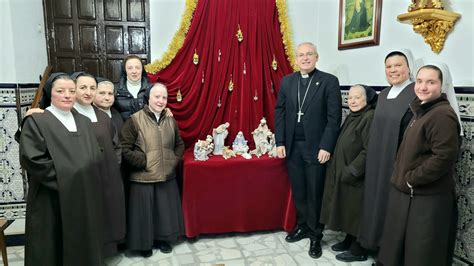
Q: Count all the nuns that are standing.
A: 8